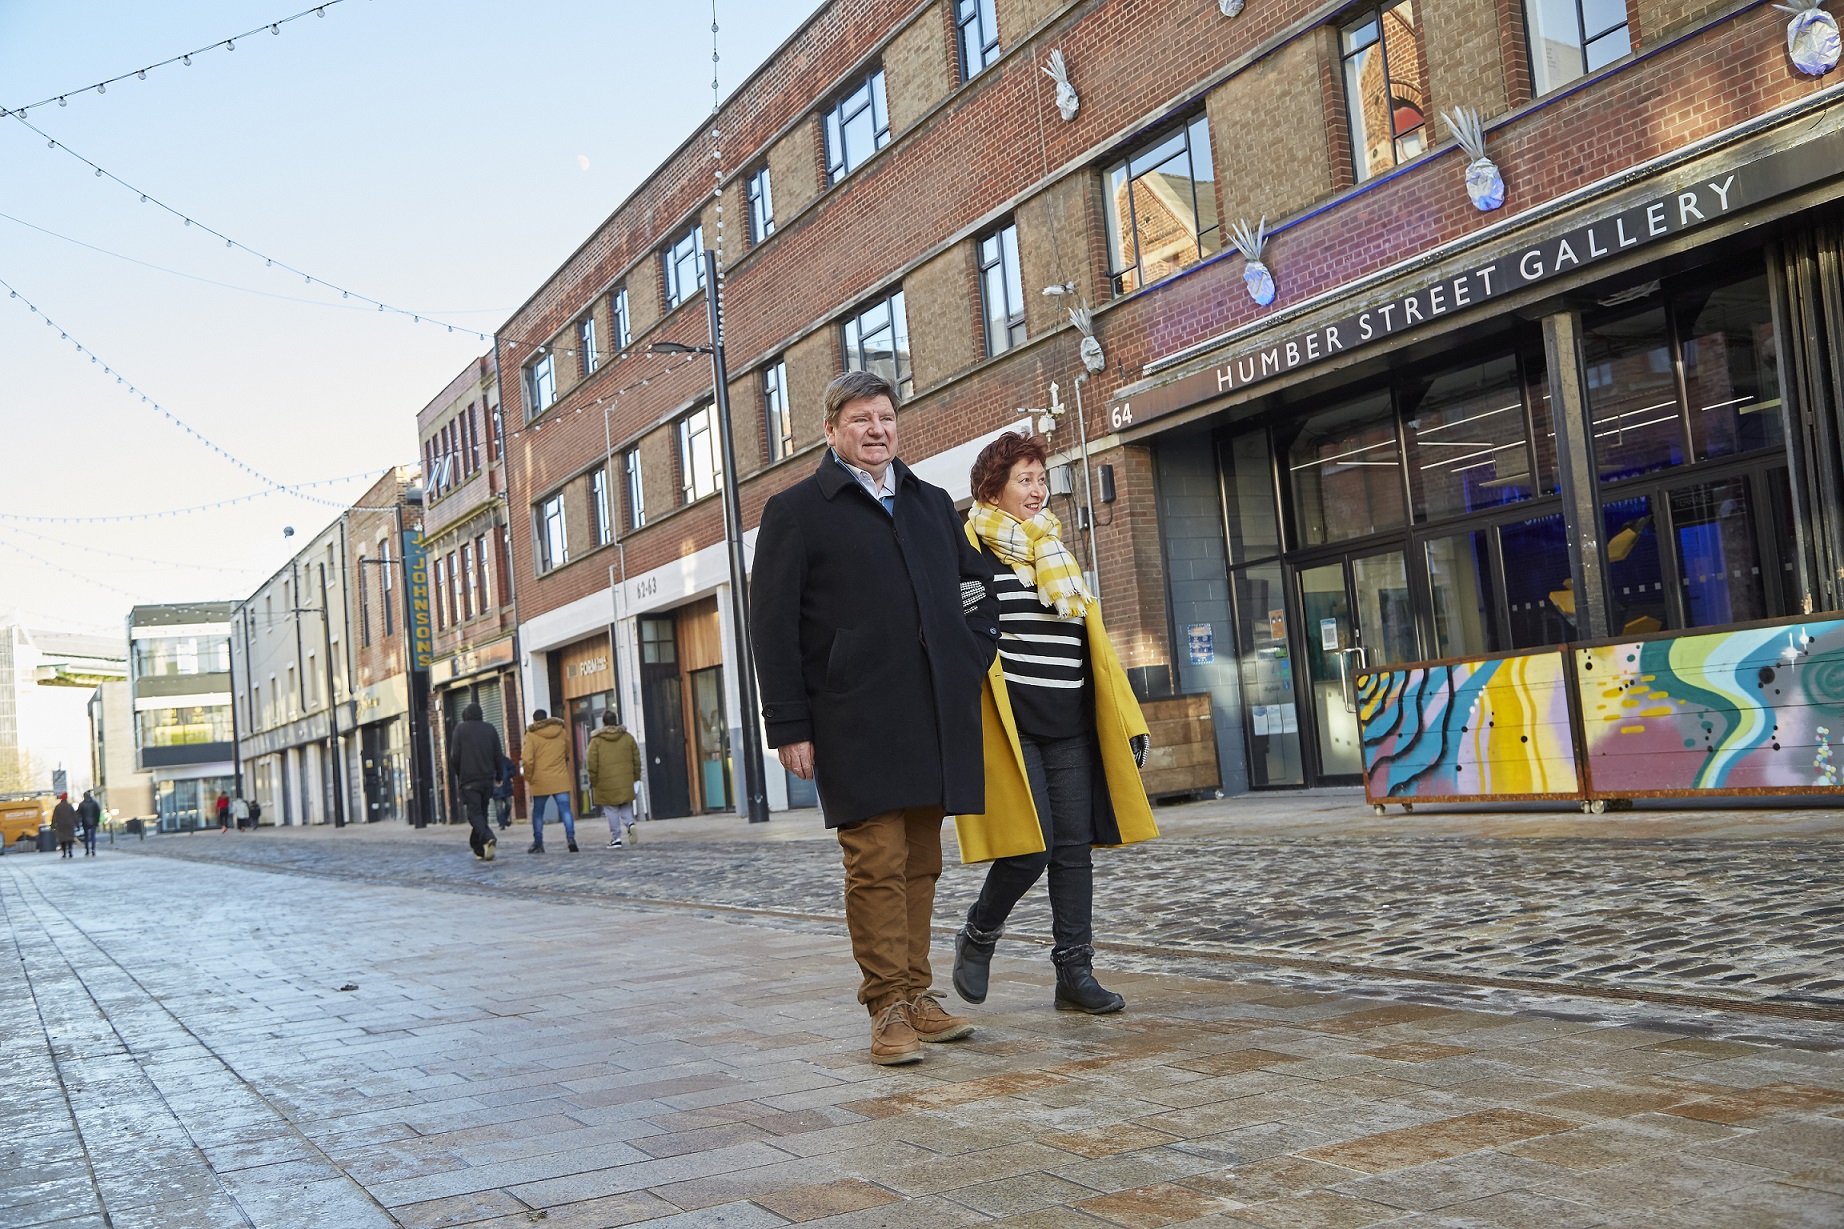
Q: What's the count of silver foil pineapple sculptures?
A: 6